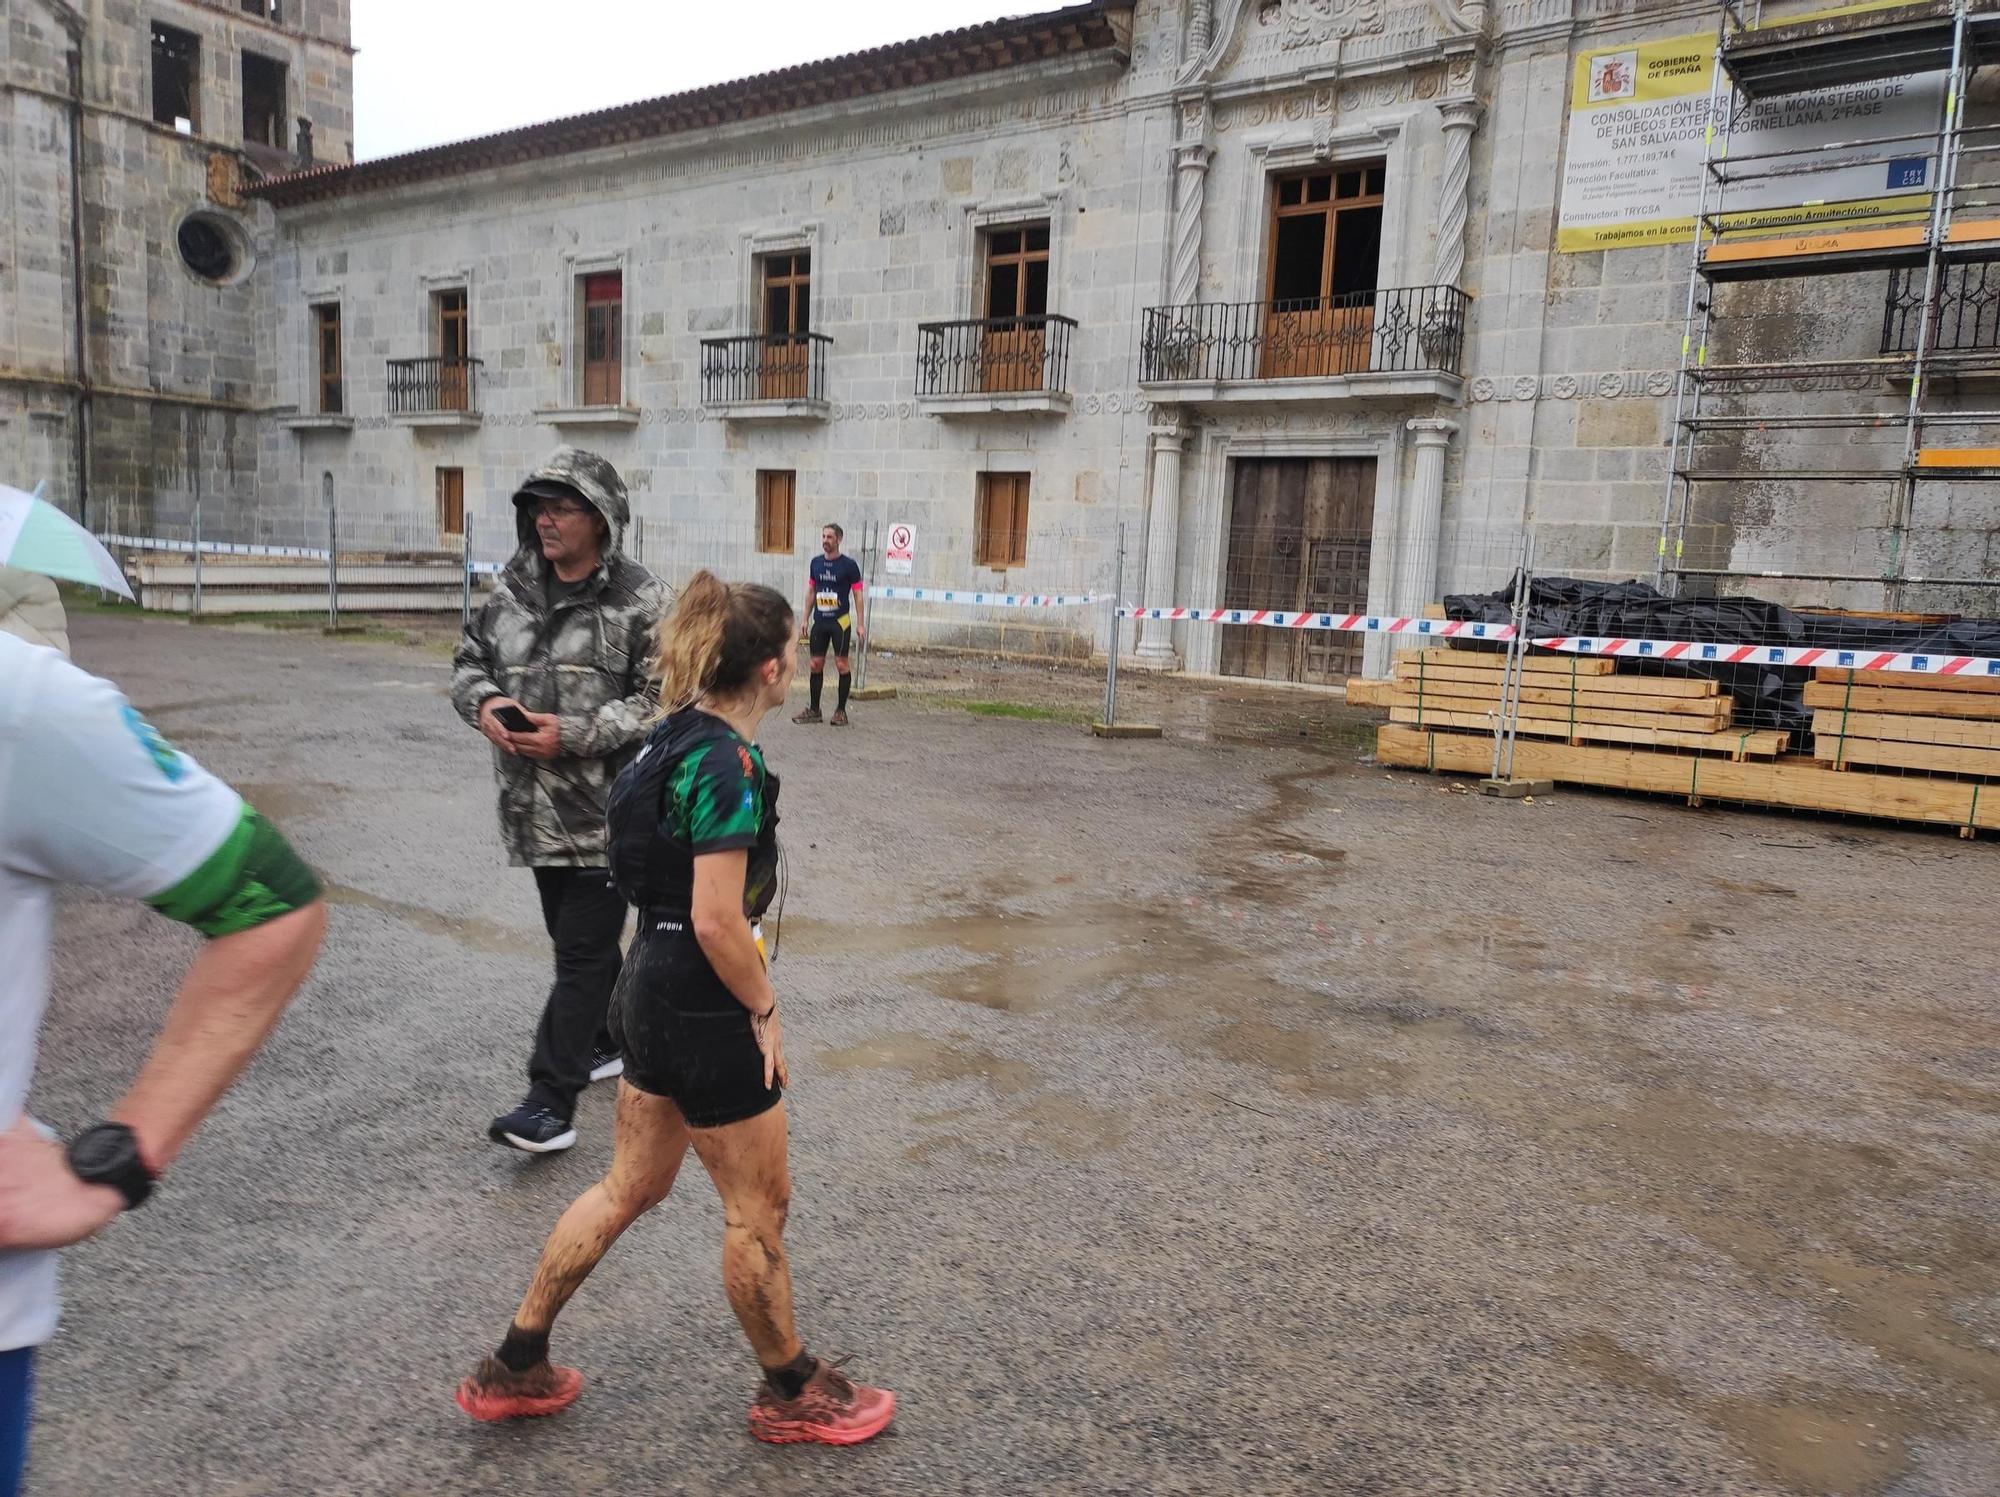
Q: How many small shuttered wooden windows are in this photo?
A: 3